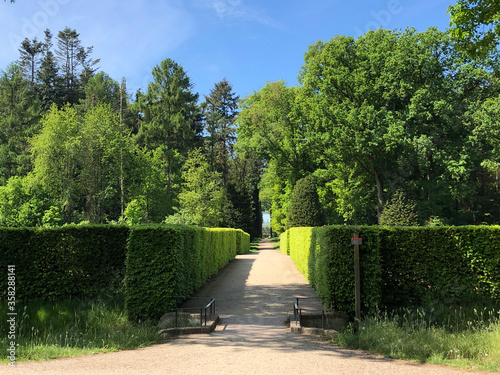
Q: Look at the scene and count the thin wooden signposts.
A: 1